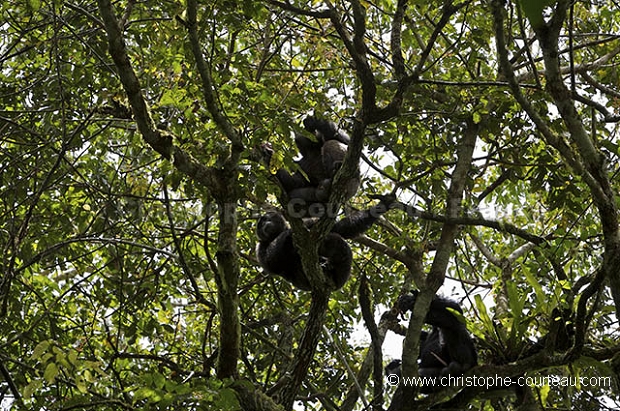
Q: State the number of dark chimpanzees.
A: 3